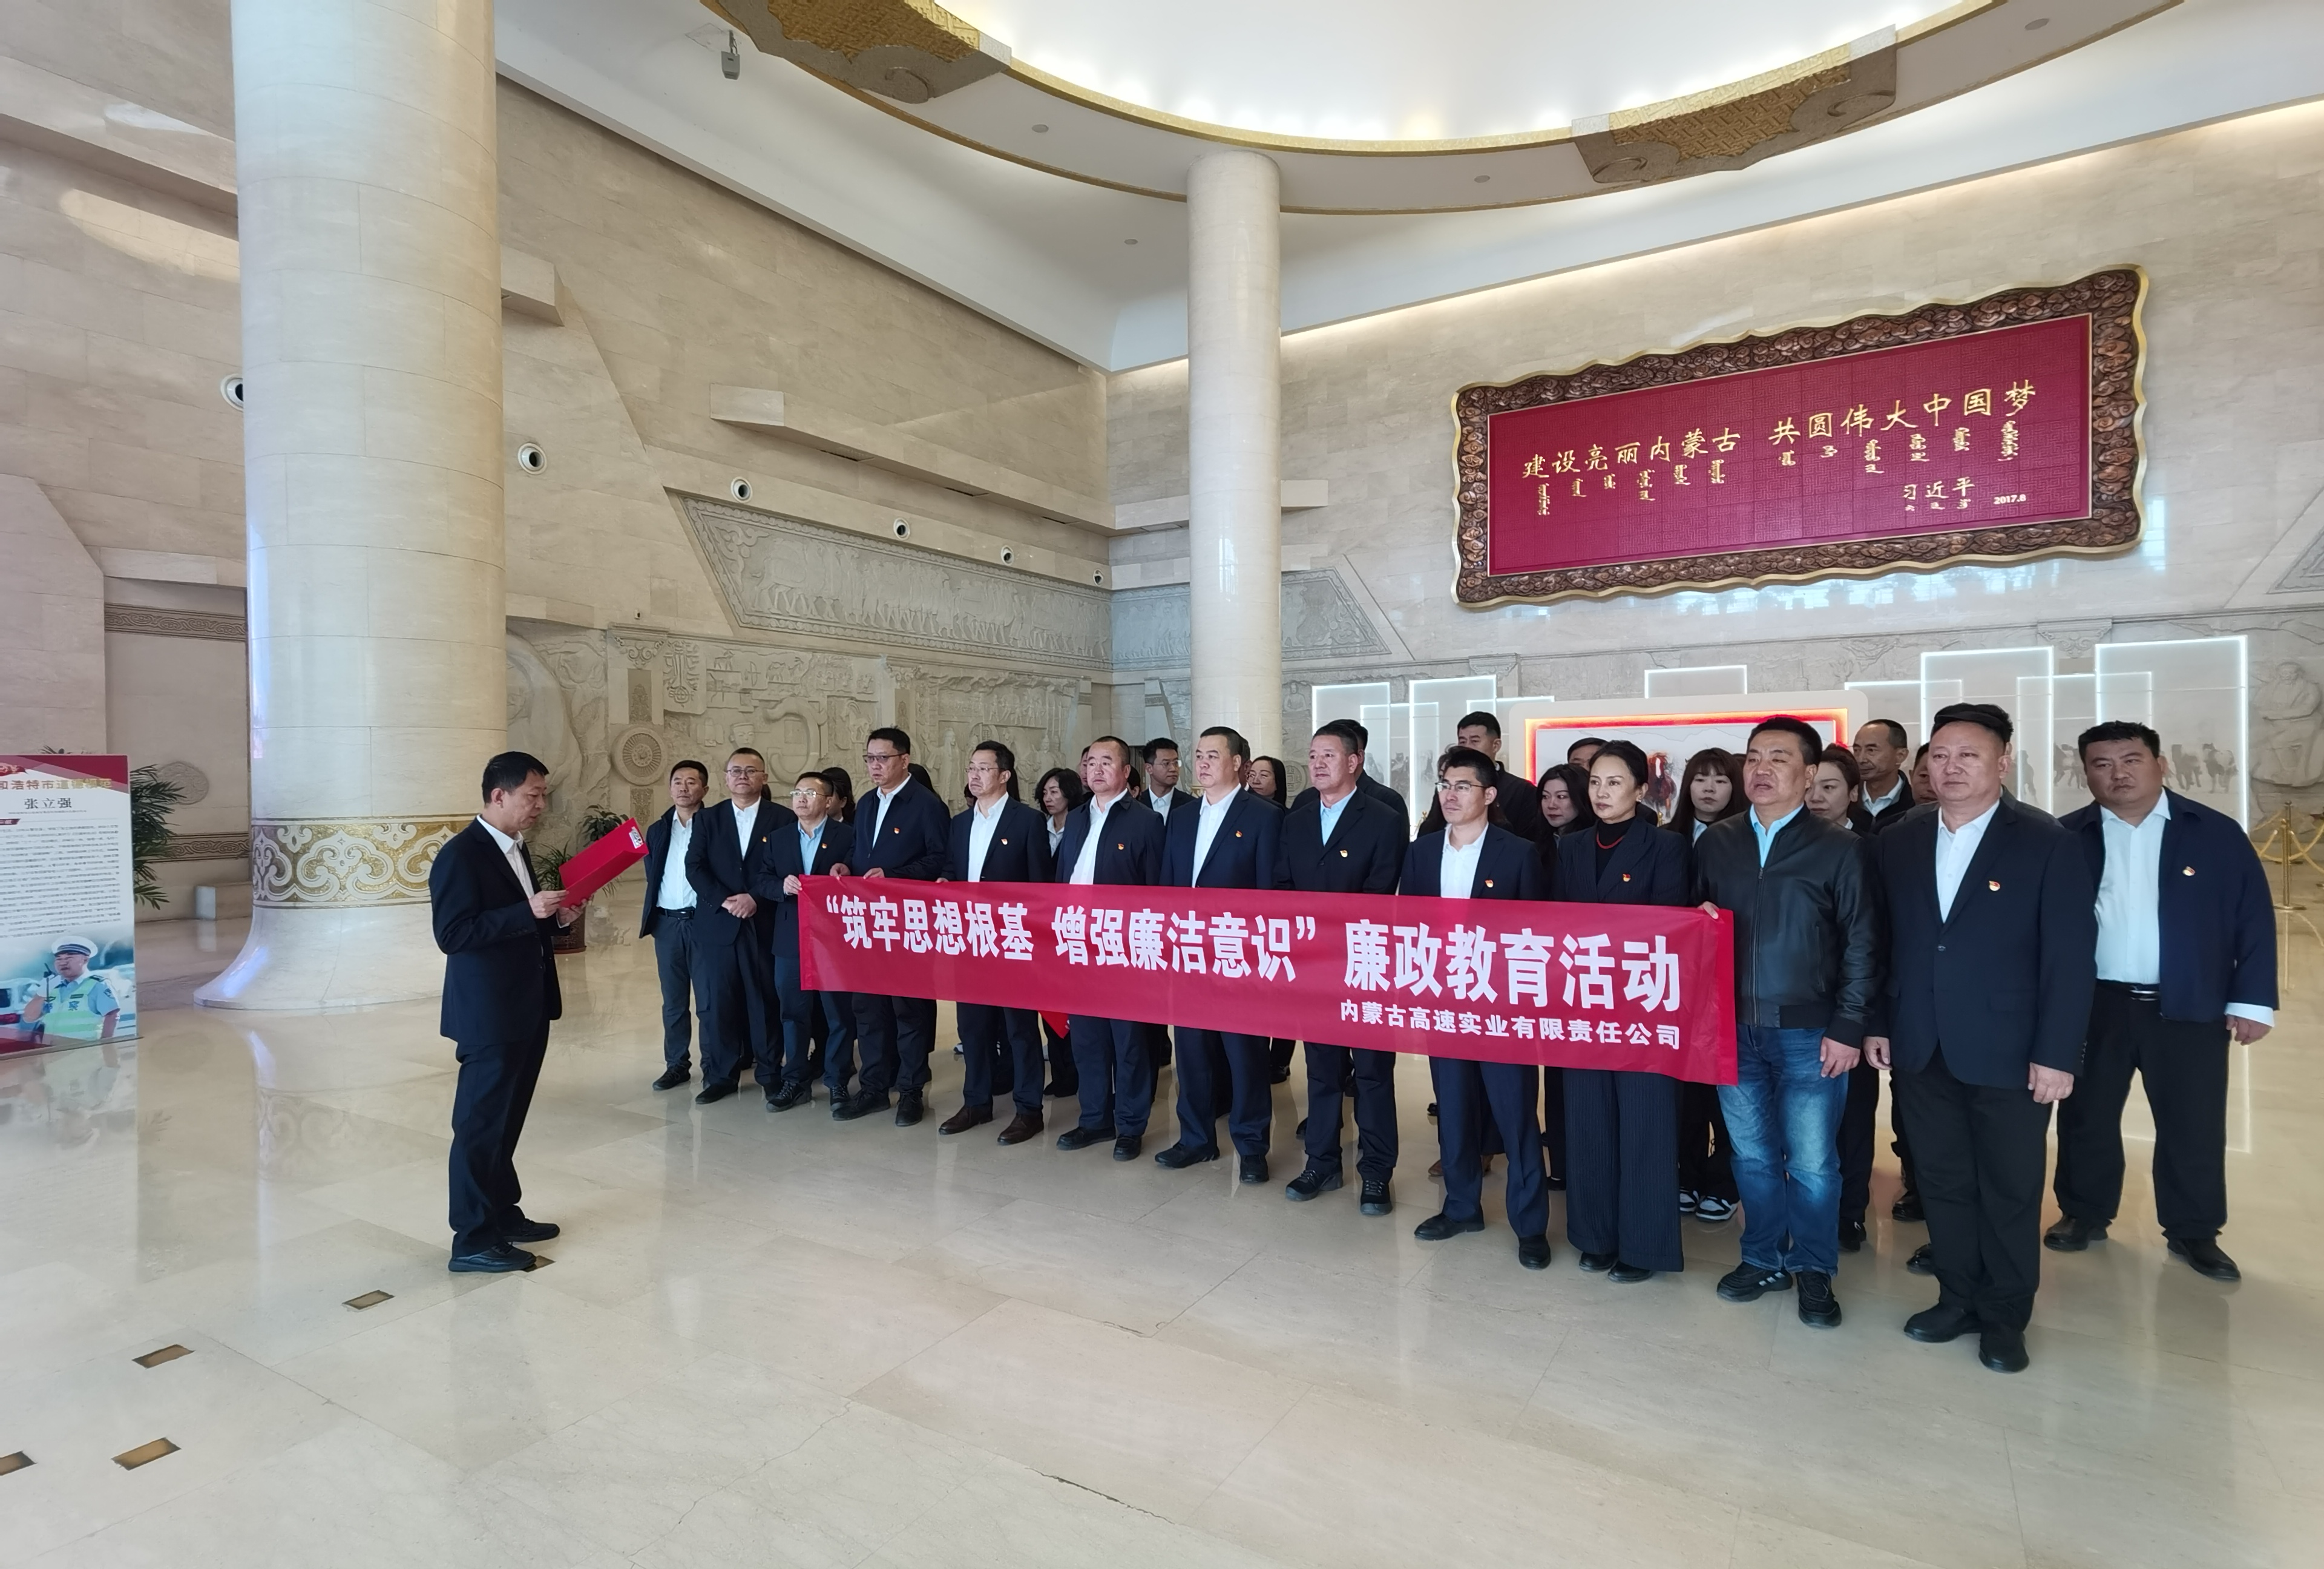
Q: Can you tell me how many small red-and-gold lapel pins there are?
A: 11